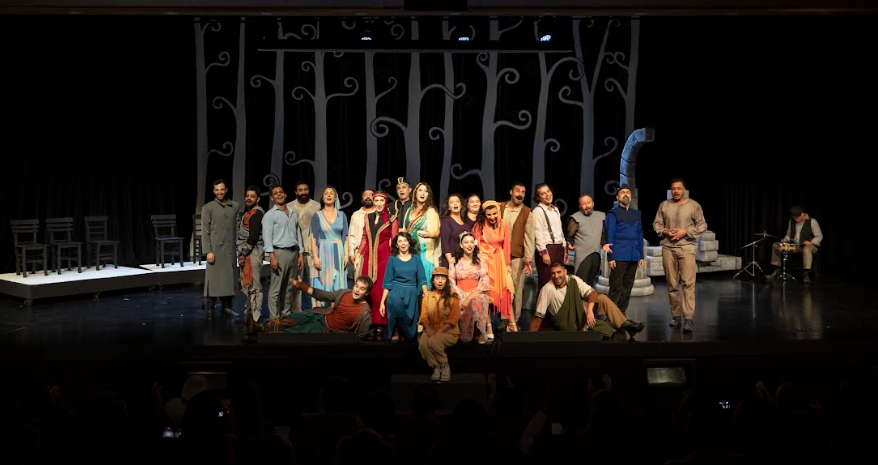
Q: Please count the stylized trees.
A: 11